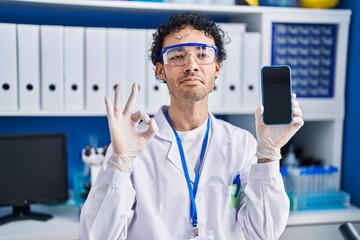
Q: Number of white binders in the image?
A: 11